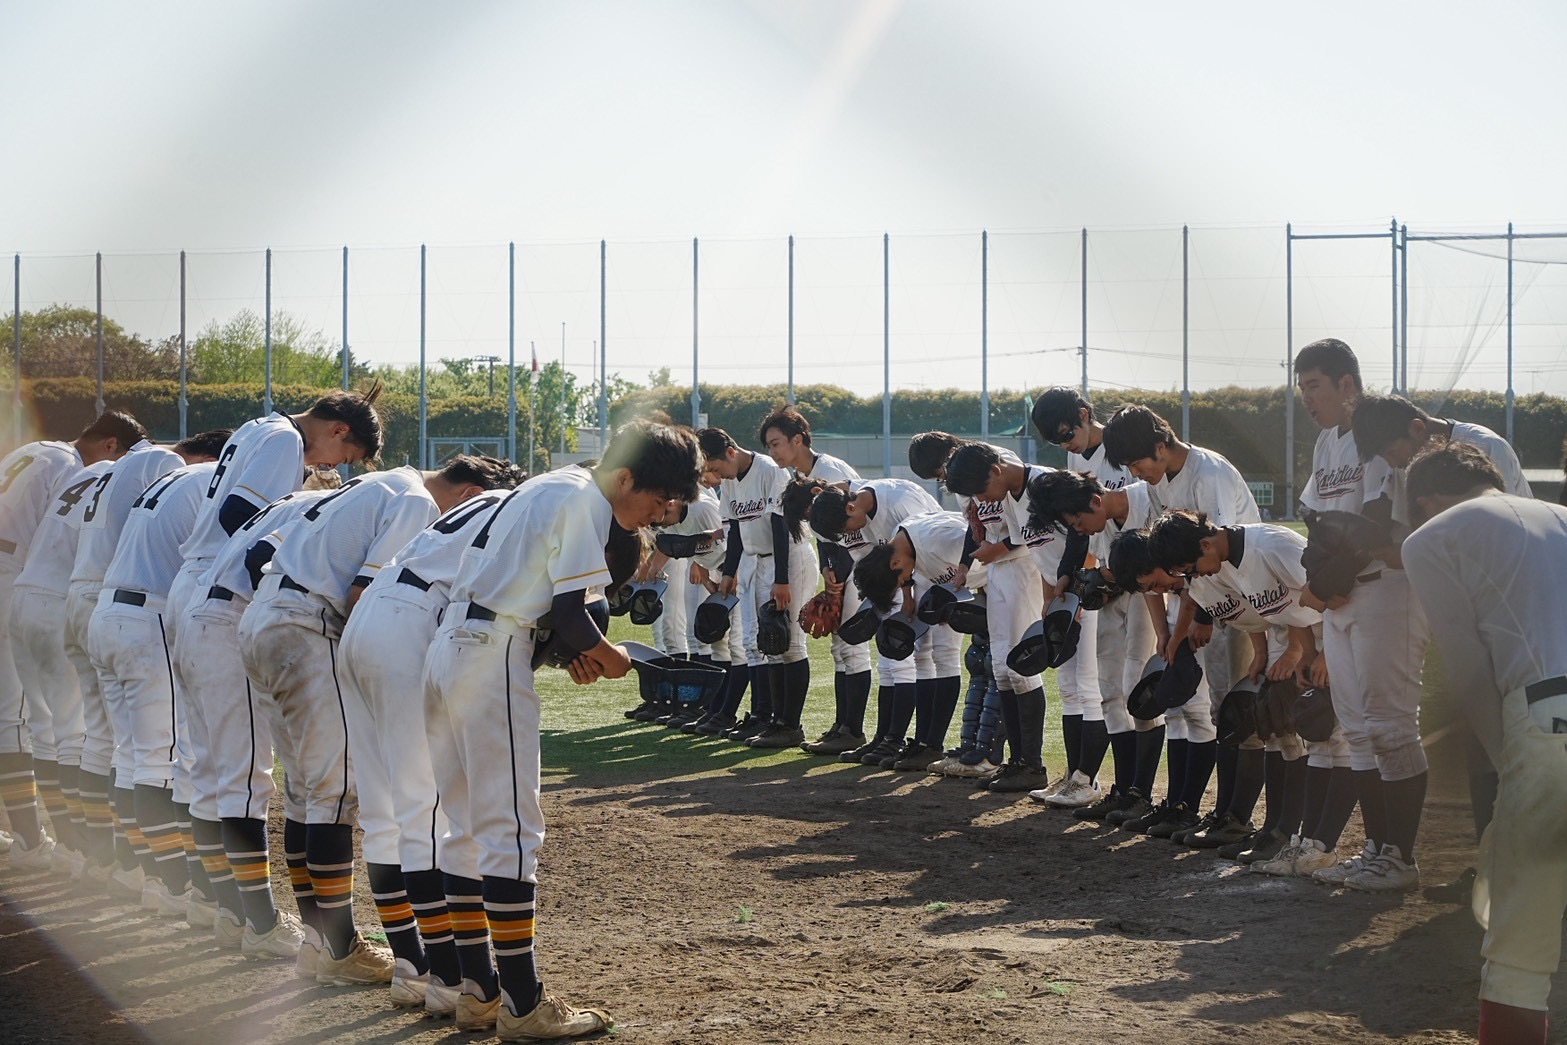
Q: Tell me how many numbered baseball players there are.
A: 9